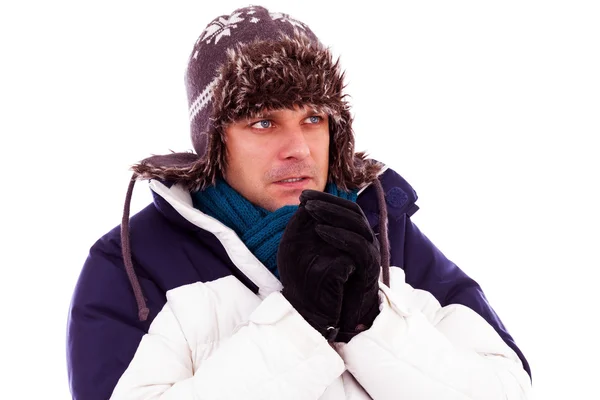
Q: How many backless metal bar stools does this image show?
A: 0